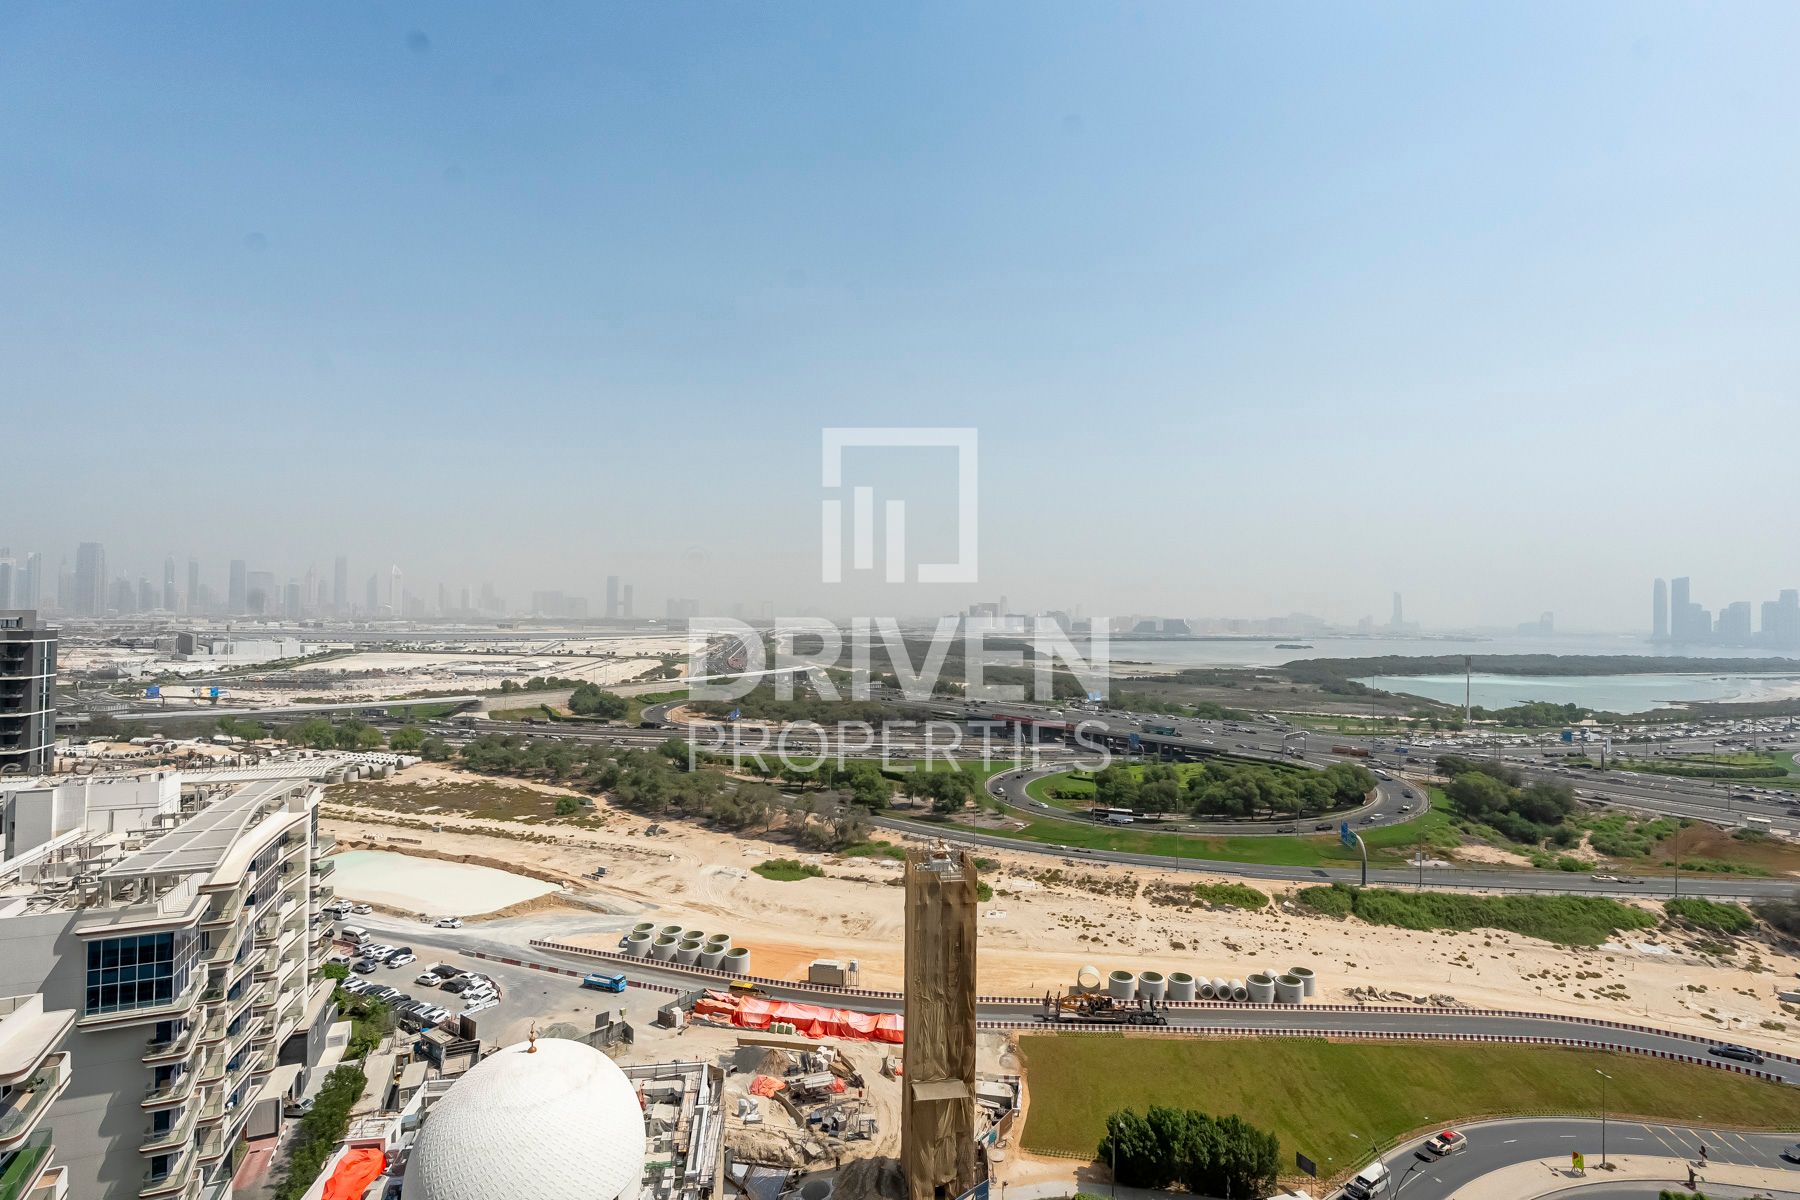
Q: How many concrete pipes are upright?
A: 15